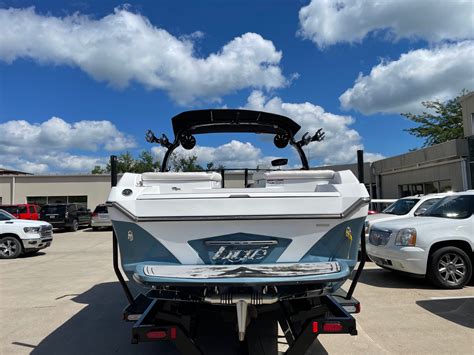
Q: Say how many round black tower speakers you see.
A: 2